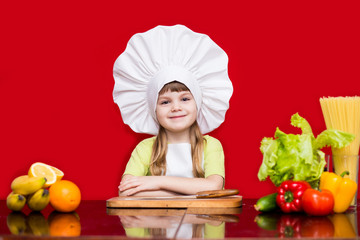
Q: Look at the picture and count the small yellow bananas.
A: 3